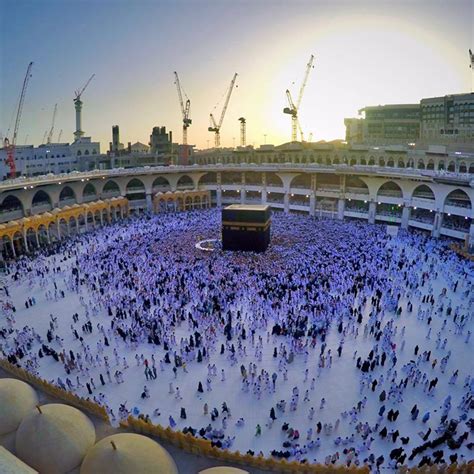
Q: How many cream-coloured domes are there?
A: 4